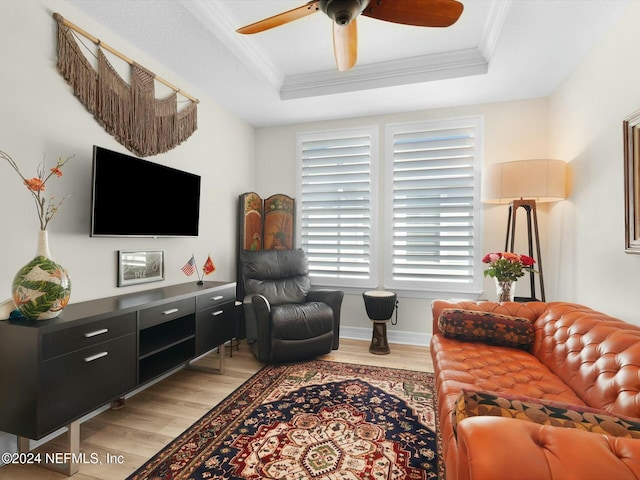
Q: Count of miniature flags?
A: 2